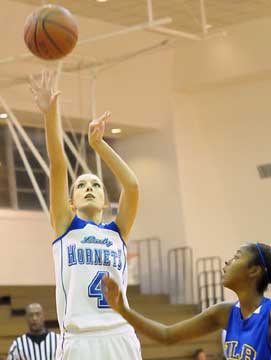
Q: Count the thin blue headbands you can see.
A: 1